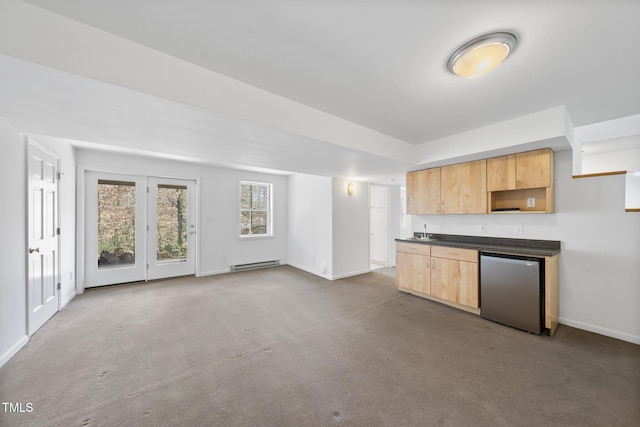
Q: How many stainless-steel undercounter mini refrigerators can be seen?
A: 1